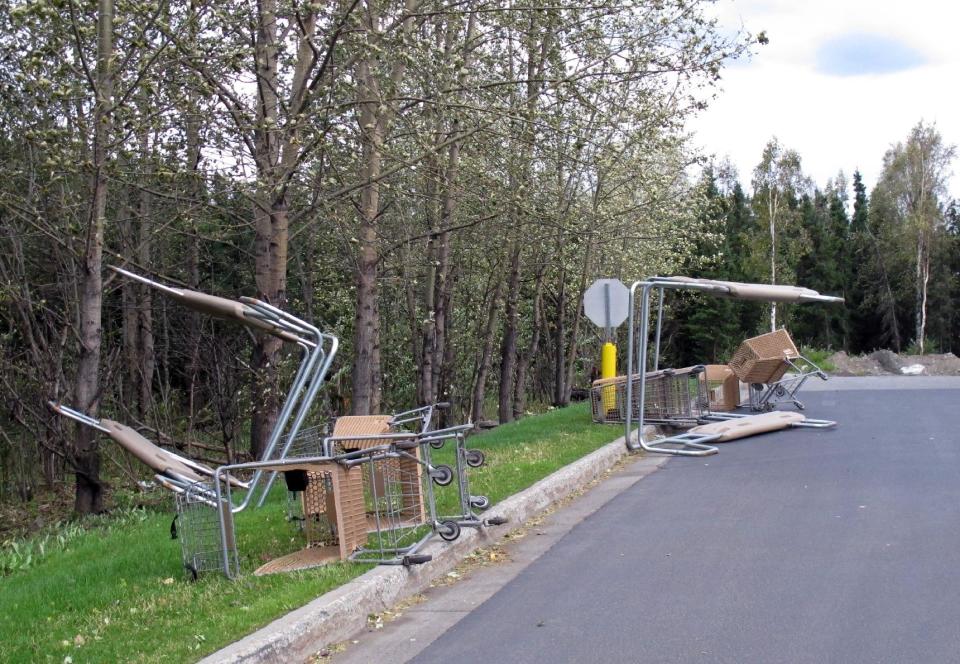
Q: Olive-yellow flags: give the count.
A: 0